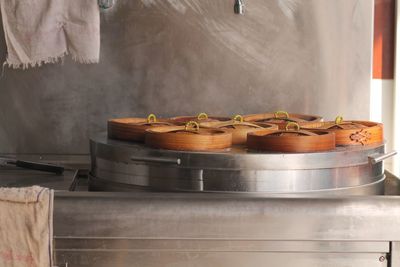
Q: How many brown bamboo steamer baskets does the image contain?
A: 7